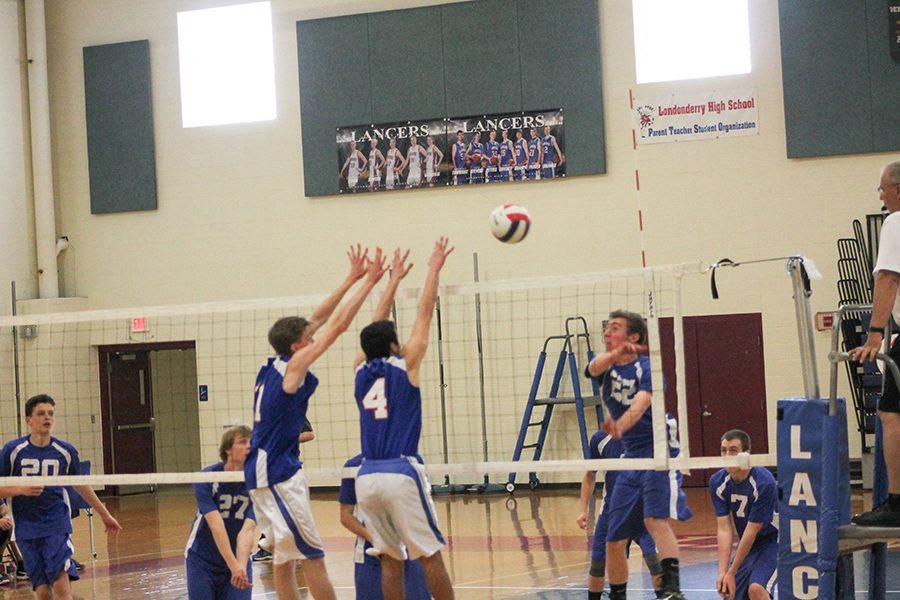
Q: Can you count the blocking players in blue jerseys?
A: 2